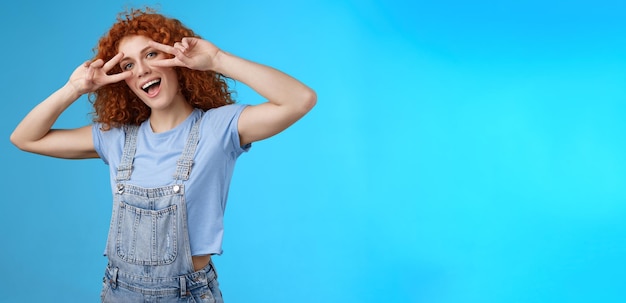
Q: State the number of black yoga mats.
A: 0